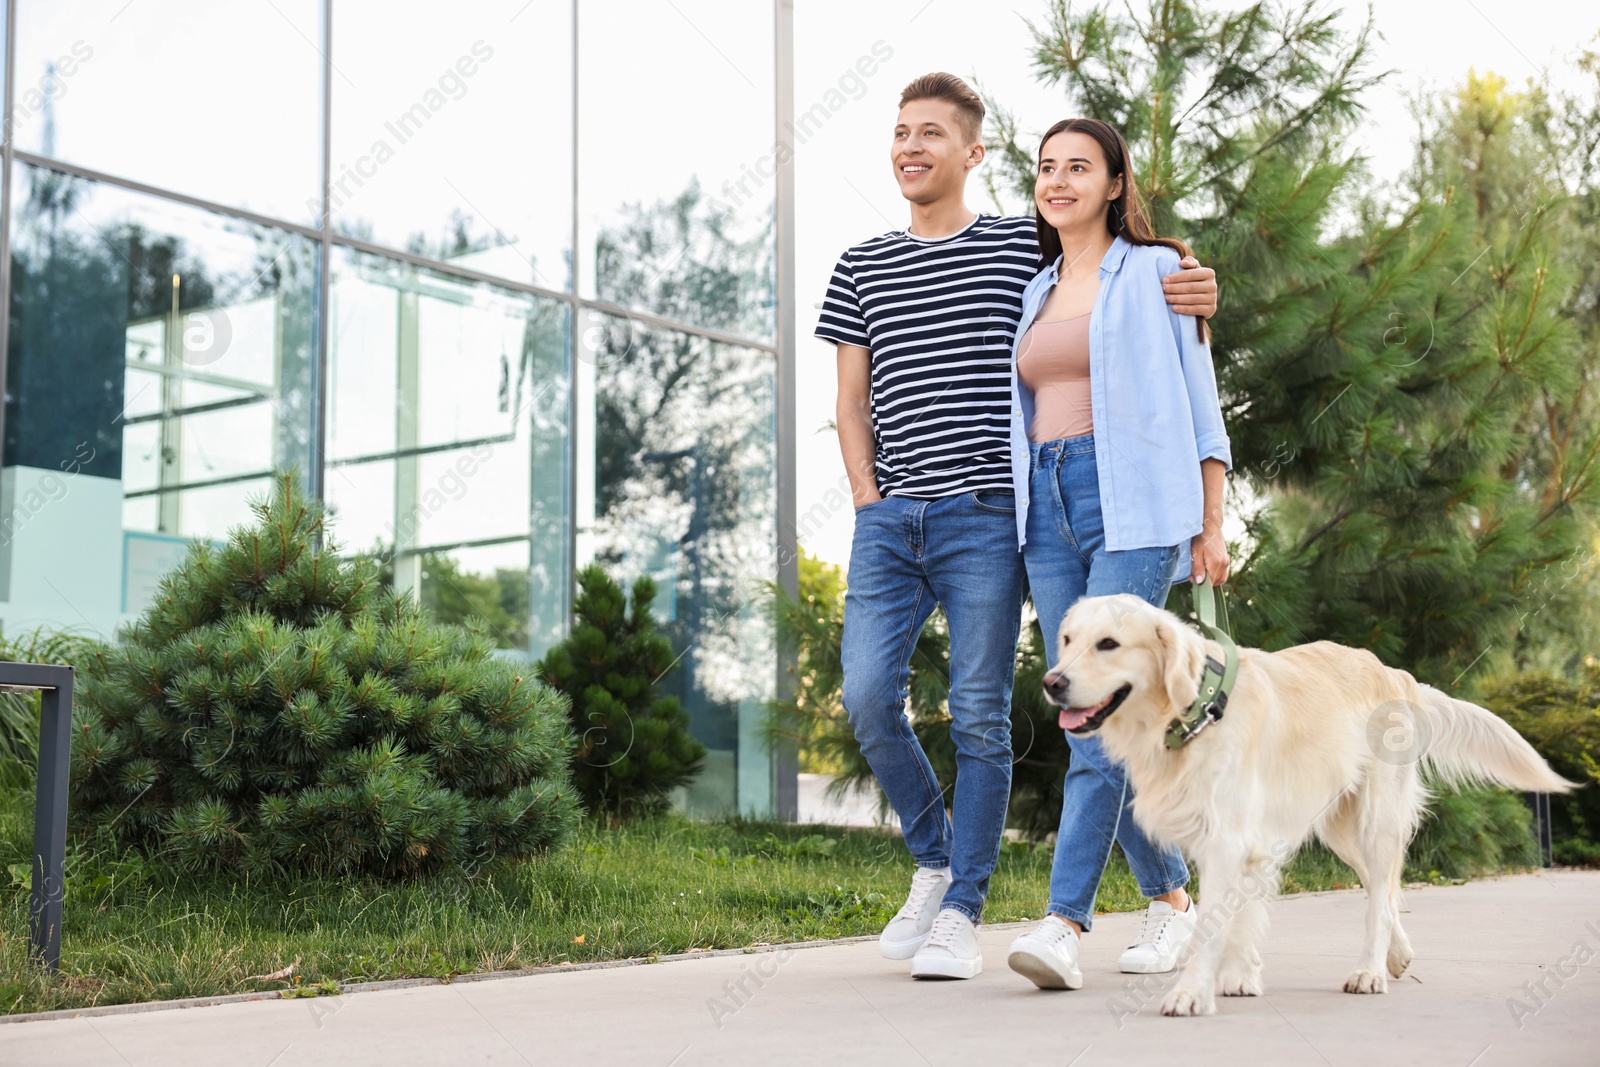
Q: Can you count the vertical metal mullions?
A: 4